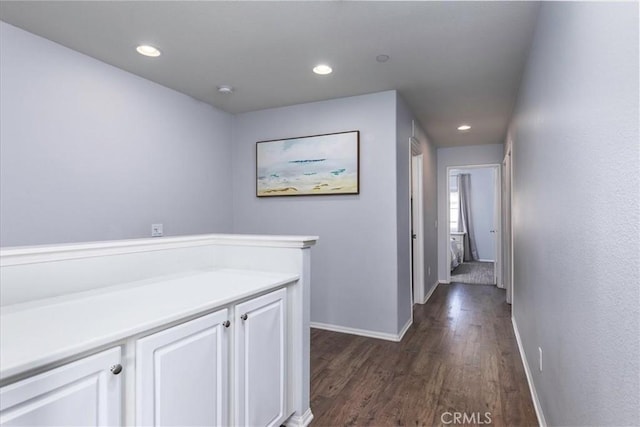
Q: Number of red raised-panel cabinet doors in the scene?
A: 0